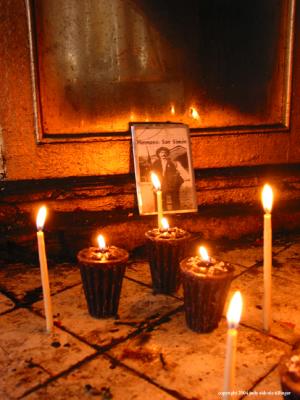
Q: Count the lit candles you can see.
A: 7